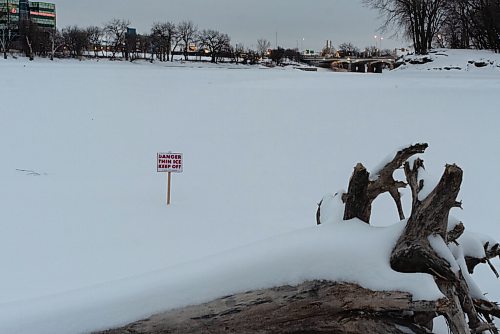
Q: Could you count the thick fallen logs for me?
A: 1